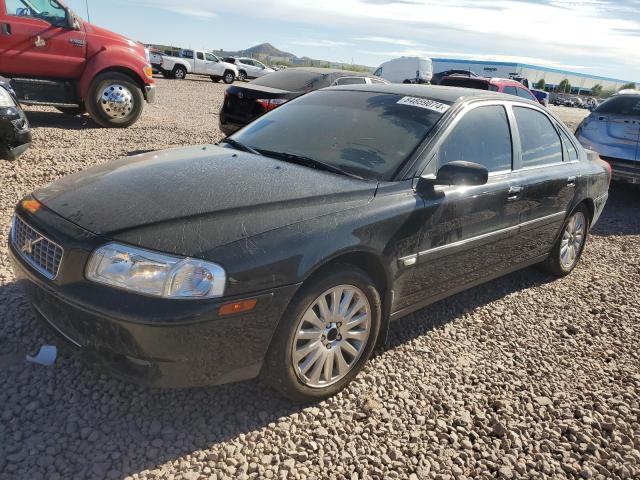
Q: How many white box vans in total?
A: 1